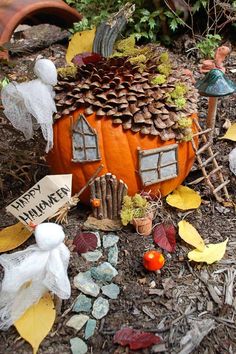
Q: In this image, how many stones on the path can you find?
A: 12